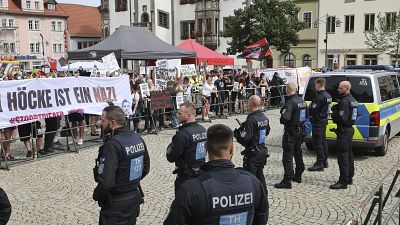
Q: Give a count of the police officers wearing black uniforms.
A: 7